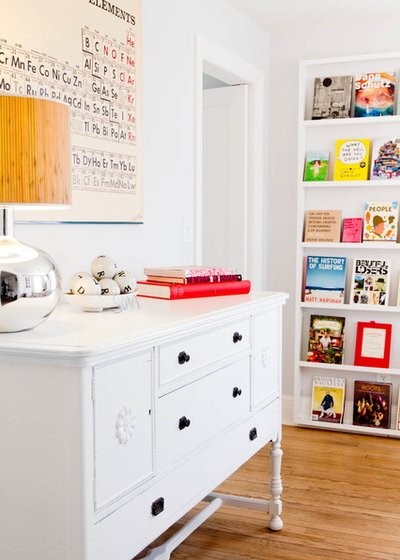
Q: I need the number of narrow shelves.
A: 6